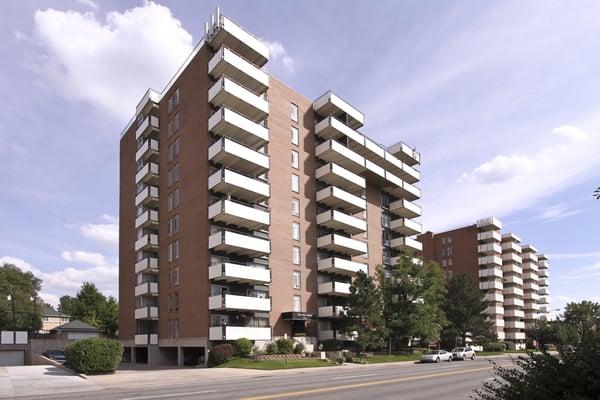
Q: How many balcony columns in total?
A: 8